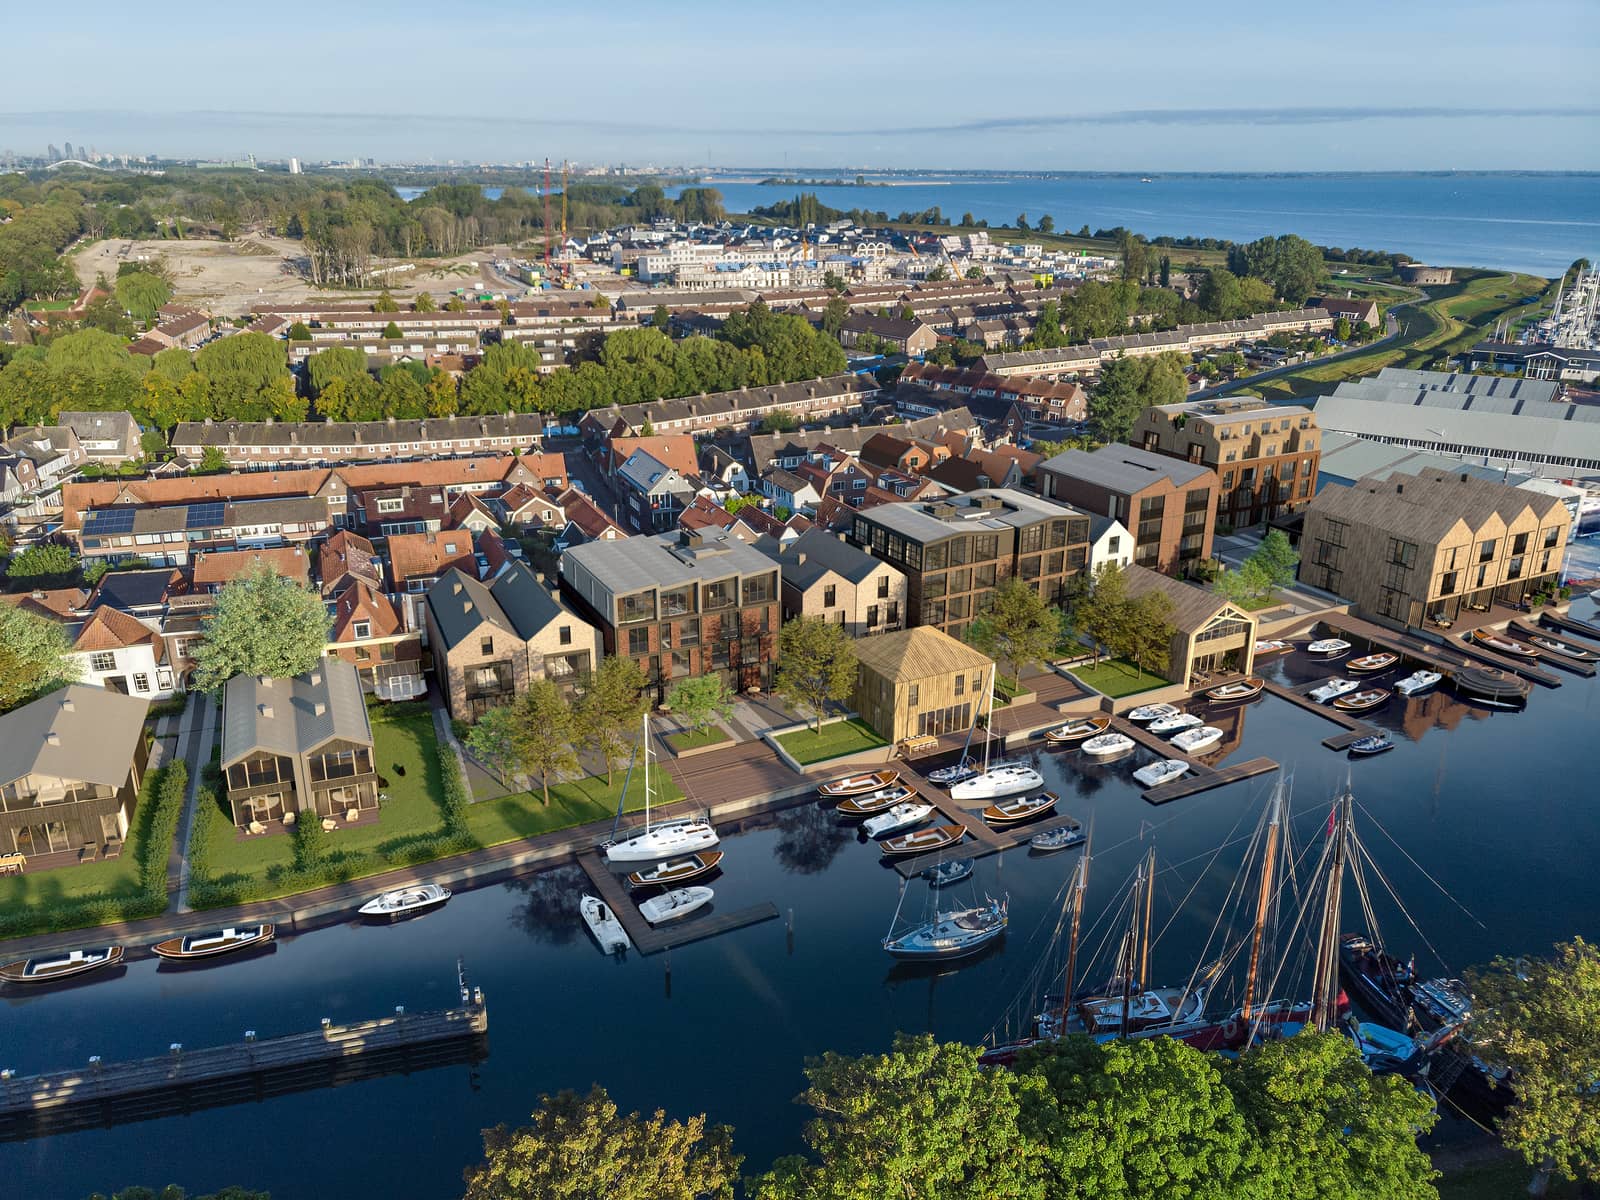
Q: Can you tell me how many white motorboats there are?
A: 12